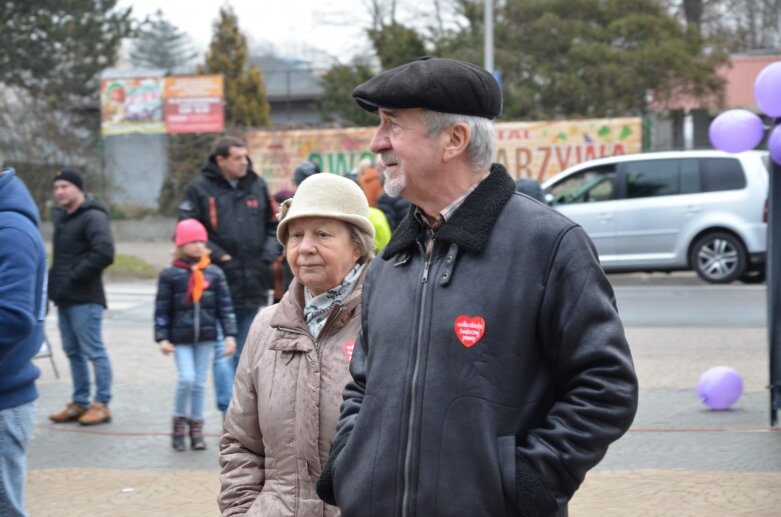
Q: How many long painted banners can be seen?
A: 1